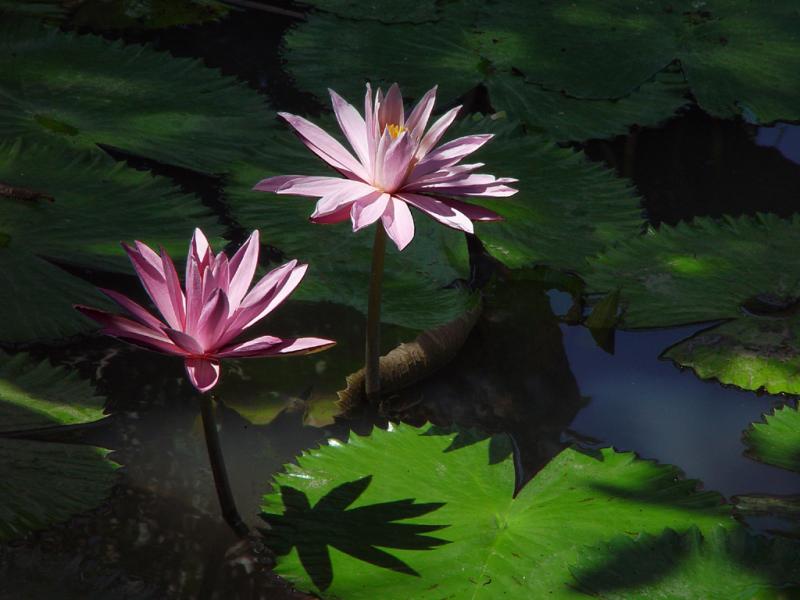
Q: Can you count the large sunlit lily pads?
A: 1